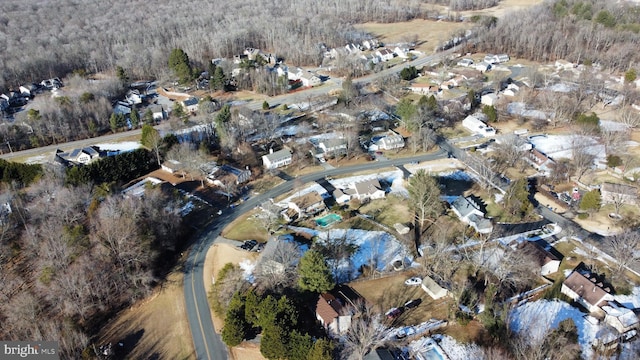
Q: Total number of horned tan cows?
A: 0